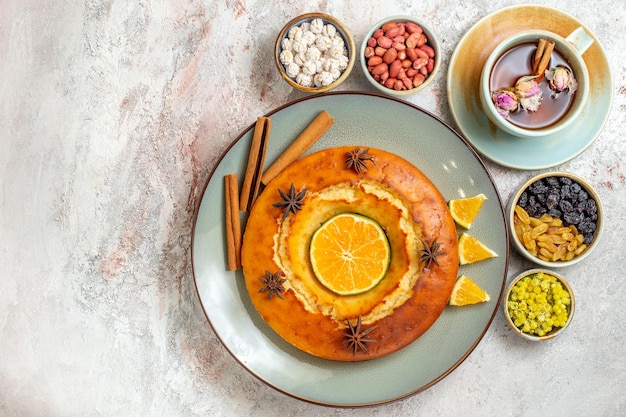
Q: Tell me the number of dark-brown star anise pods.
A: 5